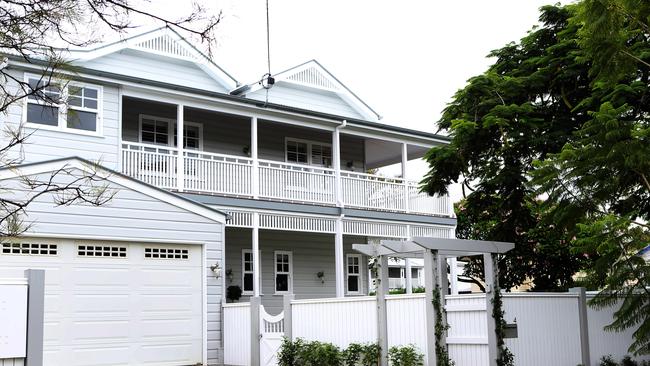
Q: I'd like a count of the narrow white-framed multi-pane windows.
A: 3